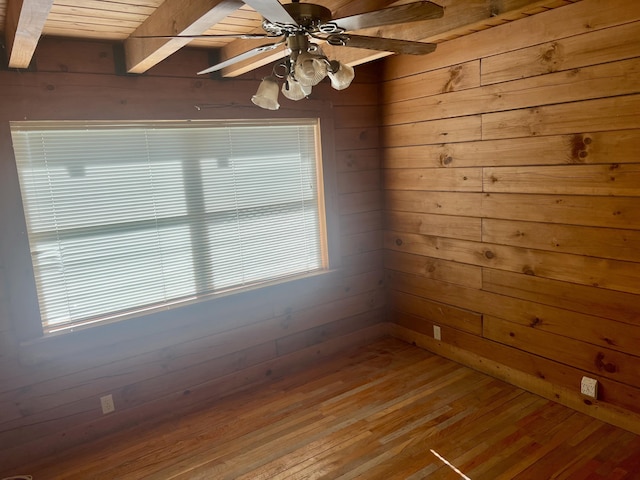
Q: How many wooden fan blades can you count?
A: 5